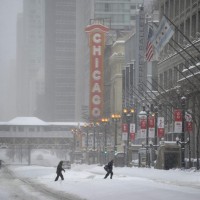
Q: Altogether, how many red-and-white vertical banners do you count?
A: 7